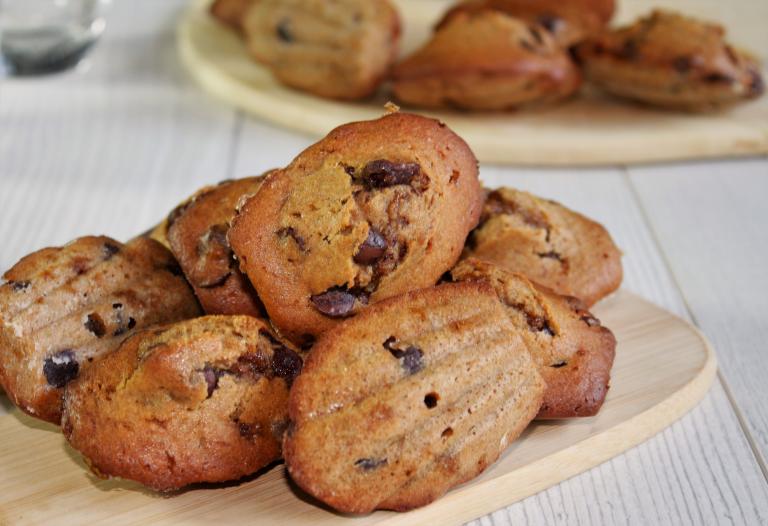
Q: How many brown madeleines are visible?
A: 12